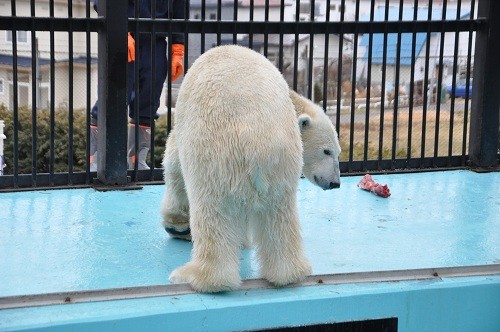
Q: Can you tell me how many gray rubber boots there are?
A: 2